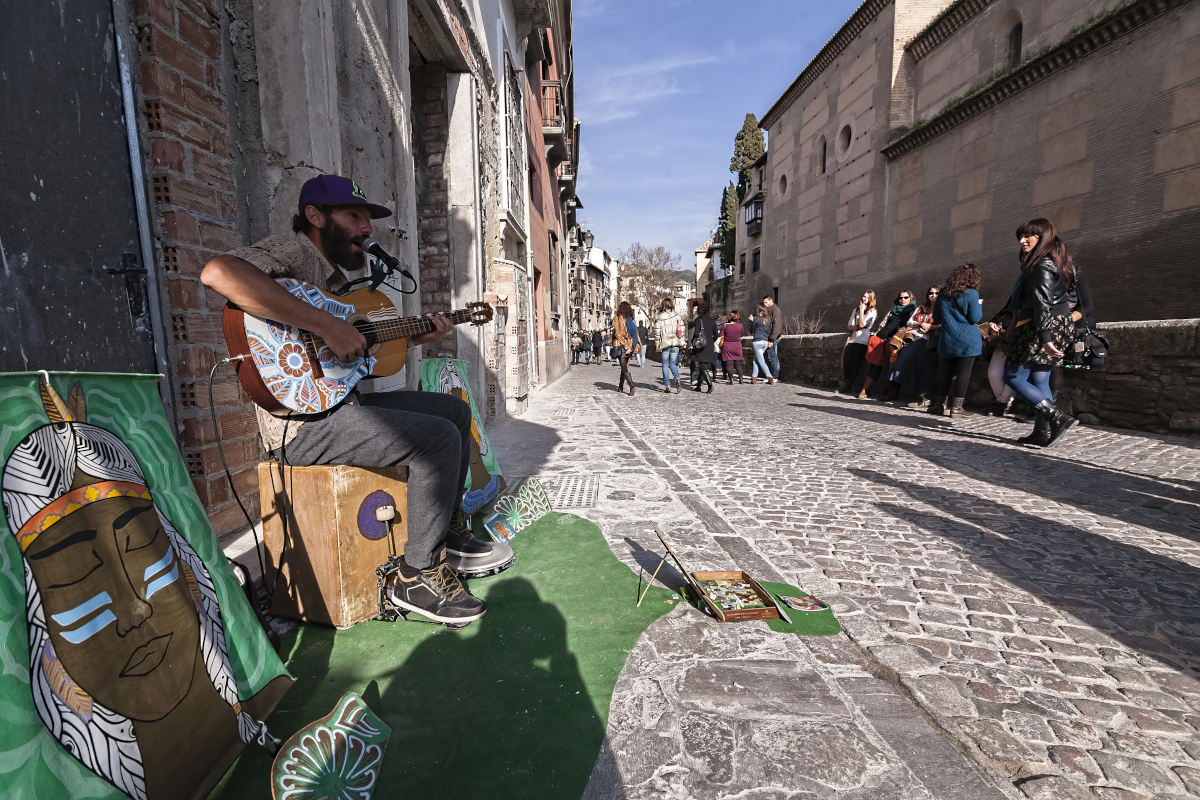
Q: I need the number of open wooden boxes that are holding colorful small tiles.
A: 1